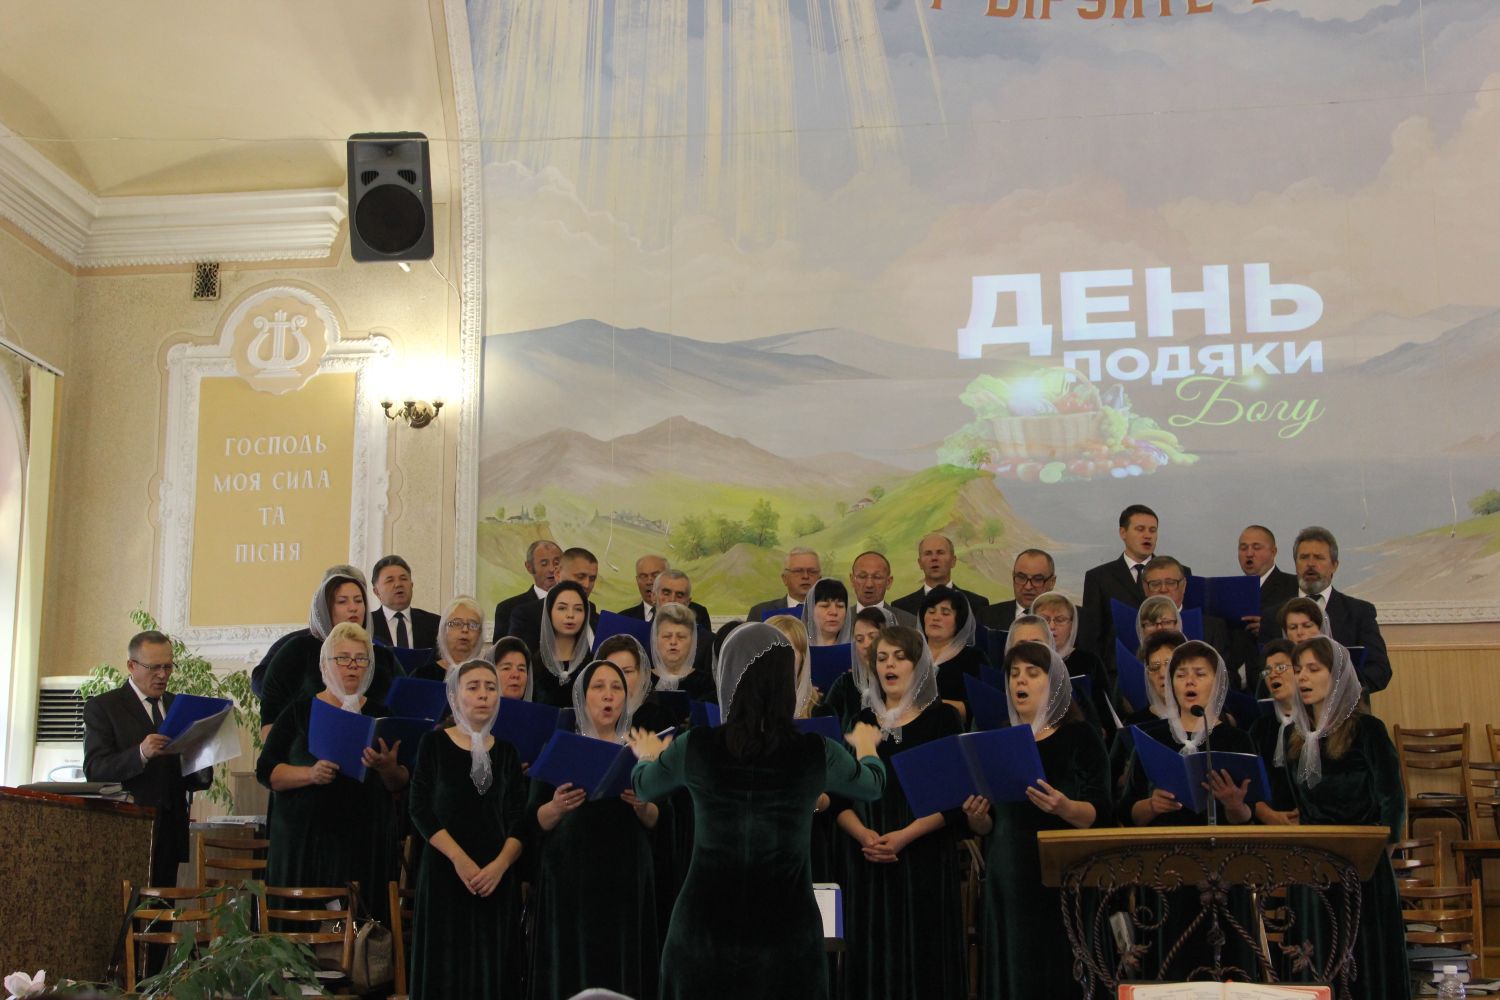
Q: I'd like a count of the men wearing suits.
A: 14